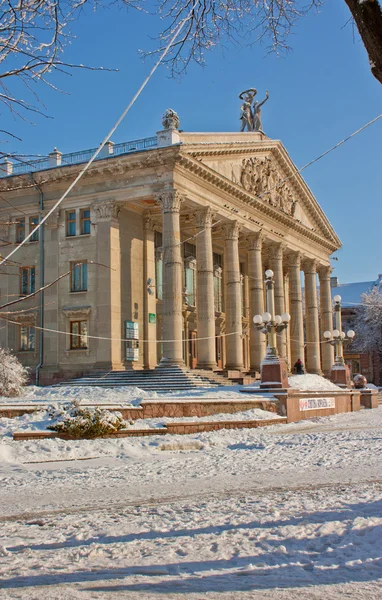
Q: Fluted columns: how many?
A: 8